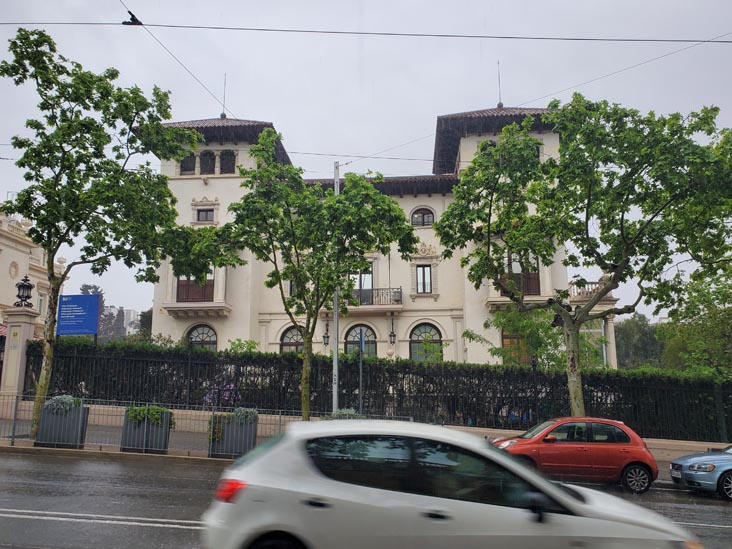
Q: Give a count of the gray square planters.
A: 3